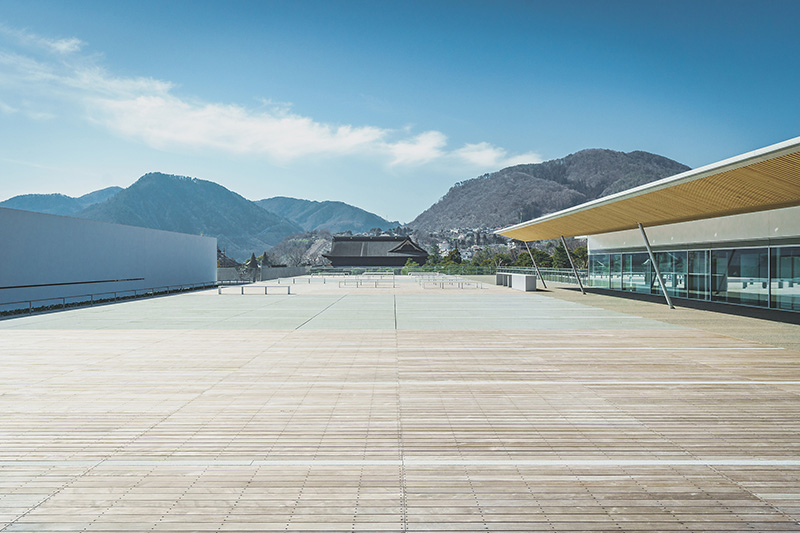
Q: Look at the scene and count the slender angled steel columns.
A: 3